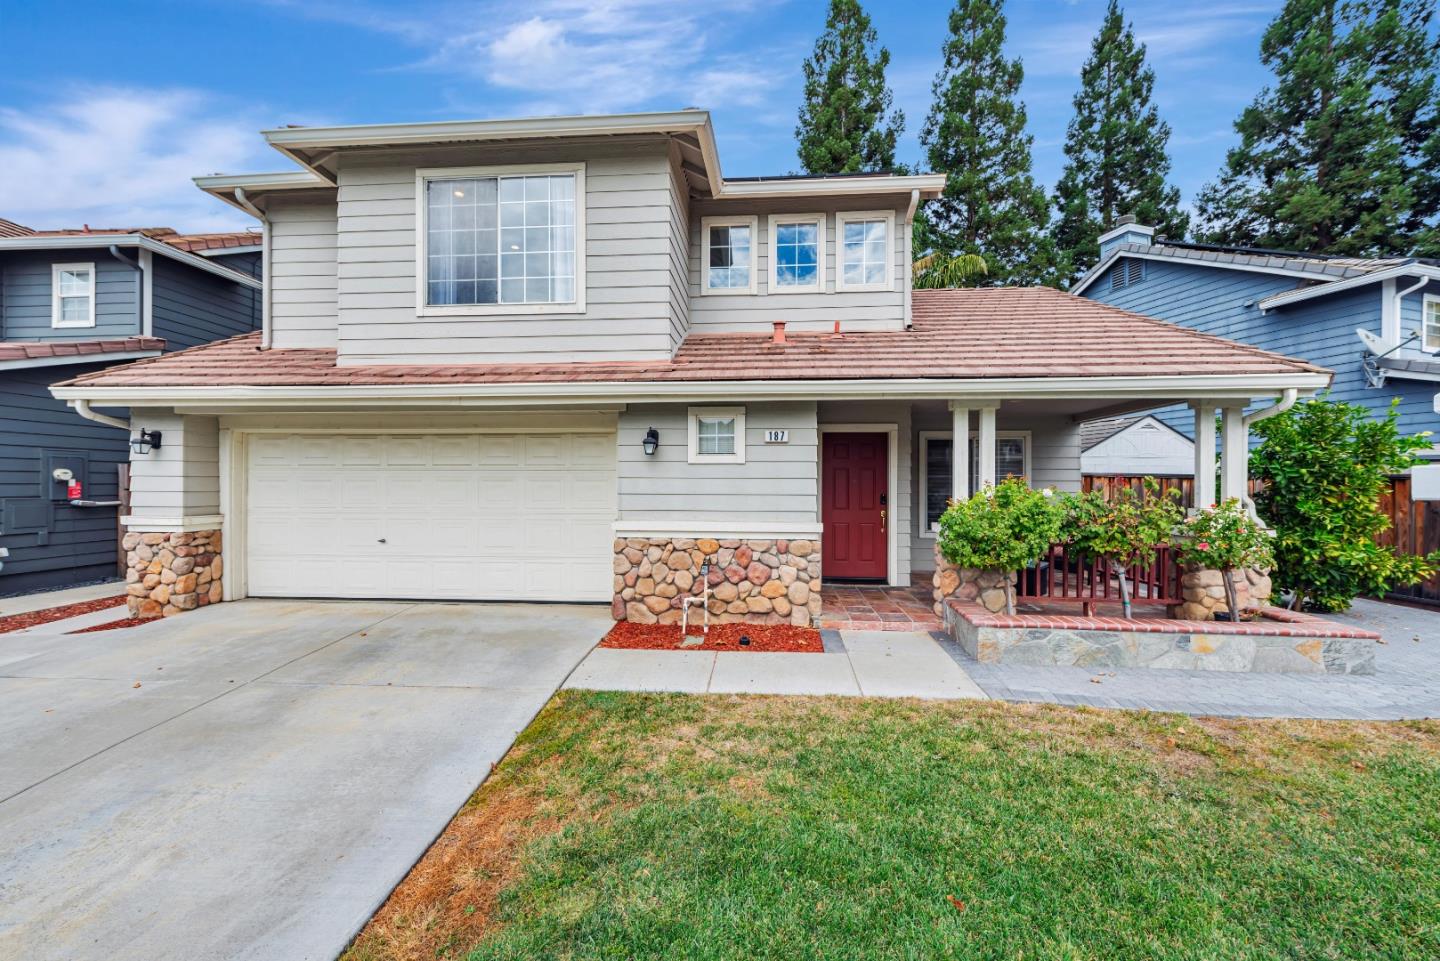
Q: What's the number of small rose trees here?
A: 3